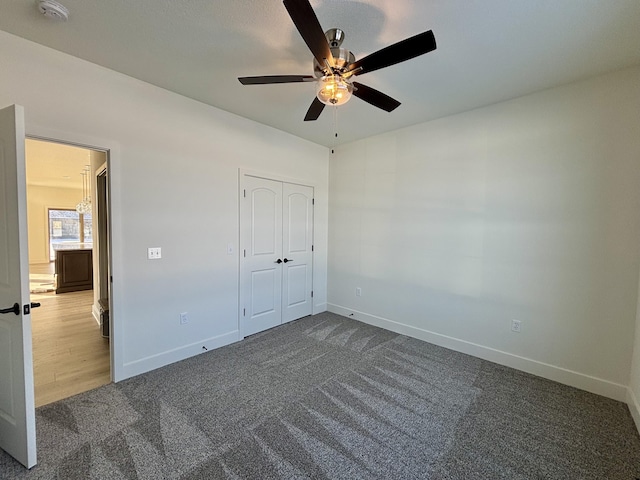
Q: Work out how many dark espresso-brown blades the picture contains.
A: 5